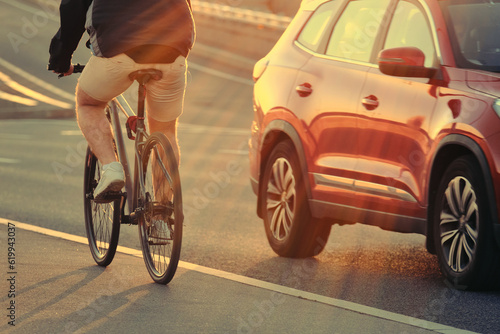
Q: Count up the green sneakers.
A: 0